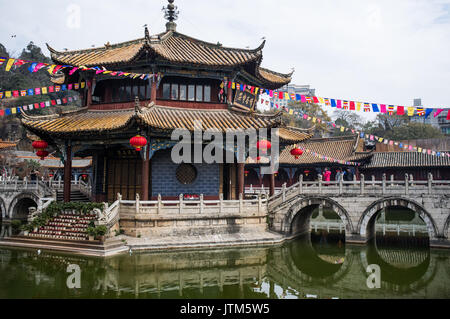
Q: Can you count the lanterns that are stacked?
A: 2